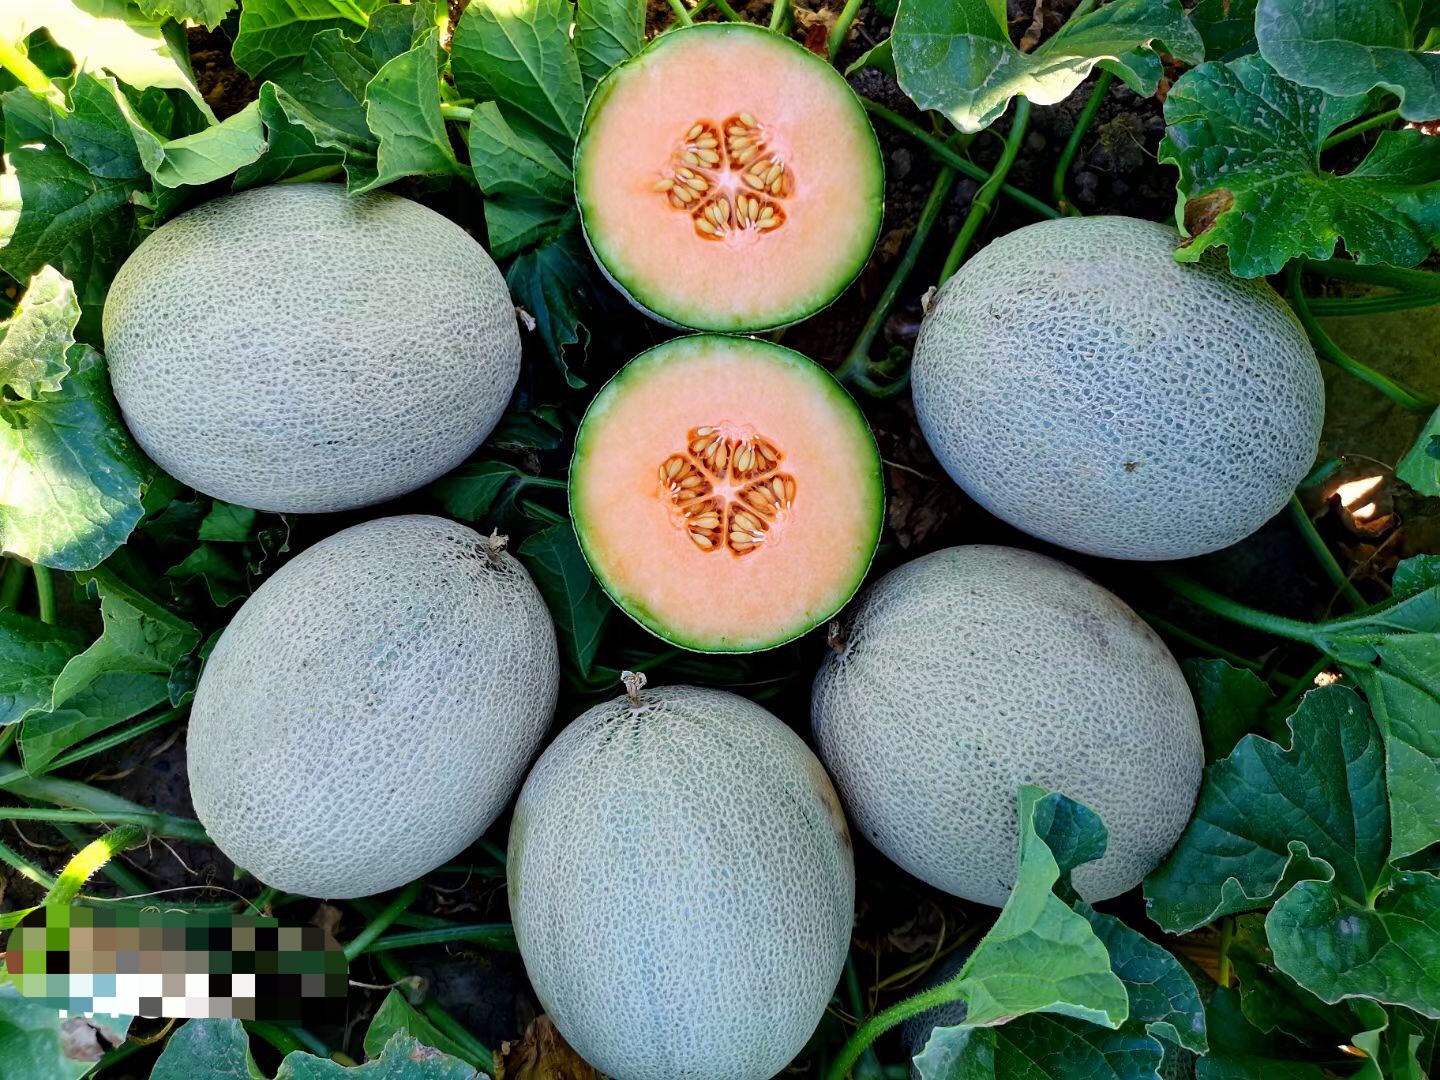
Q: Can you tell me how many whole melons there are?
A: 5